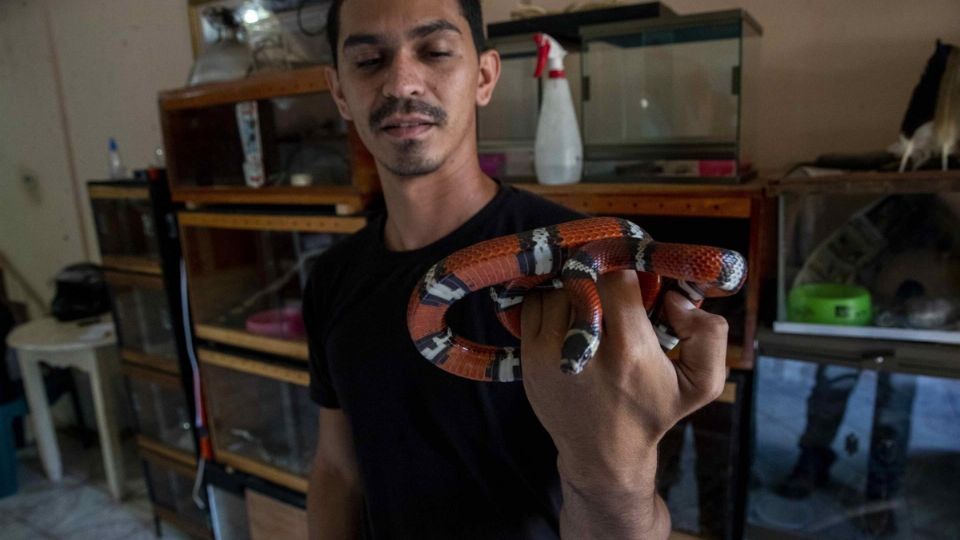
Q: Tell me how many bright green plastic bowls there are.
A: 1